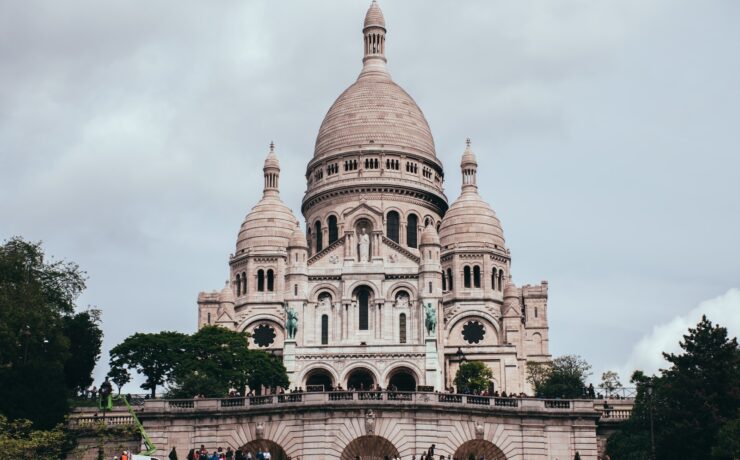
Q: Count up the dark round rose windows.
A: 2